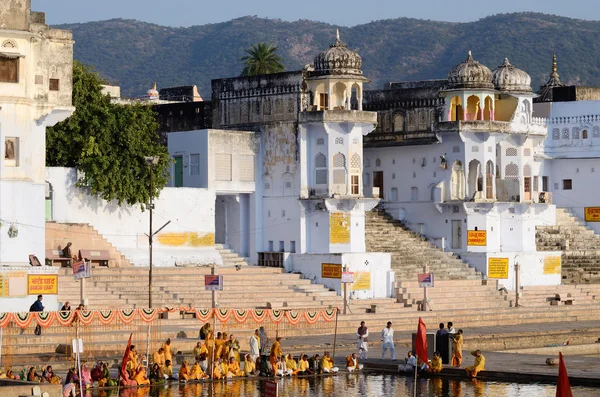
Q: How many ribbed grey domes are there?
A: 3